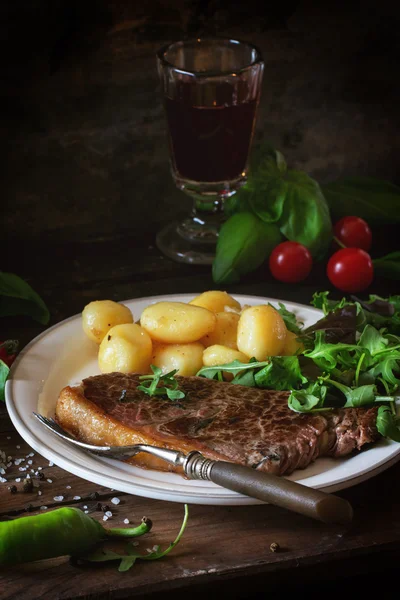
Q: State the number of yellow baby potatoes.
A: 9